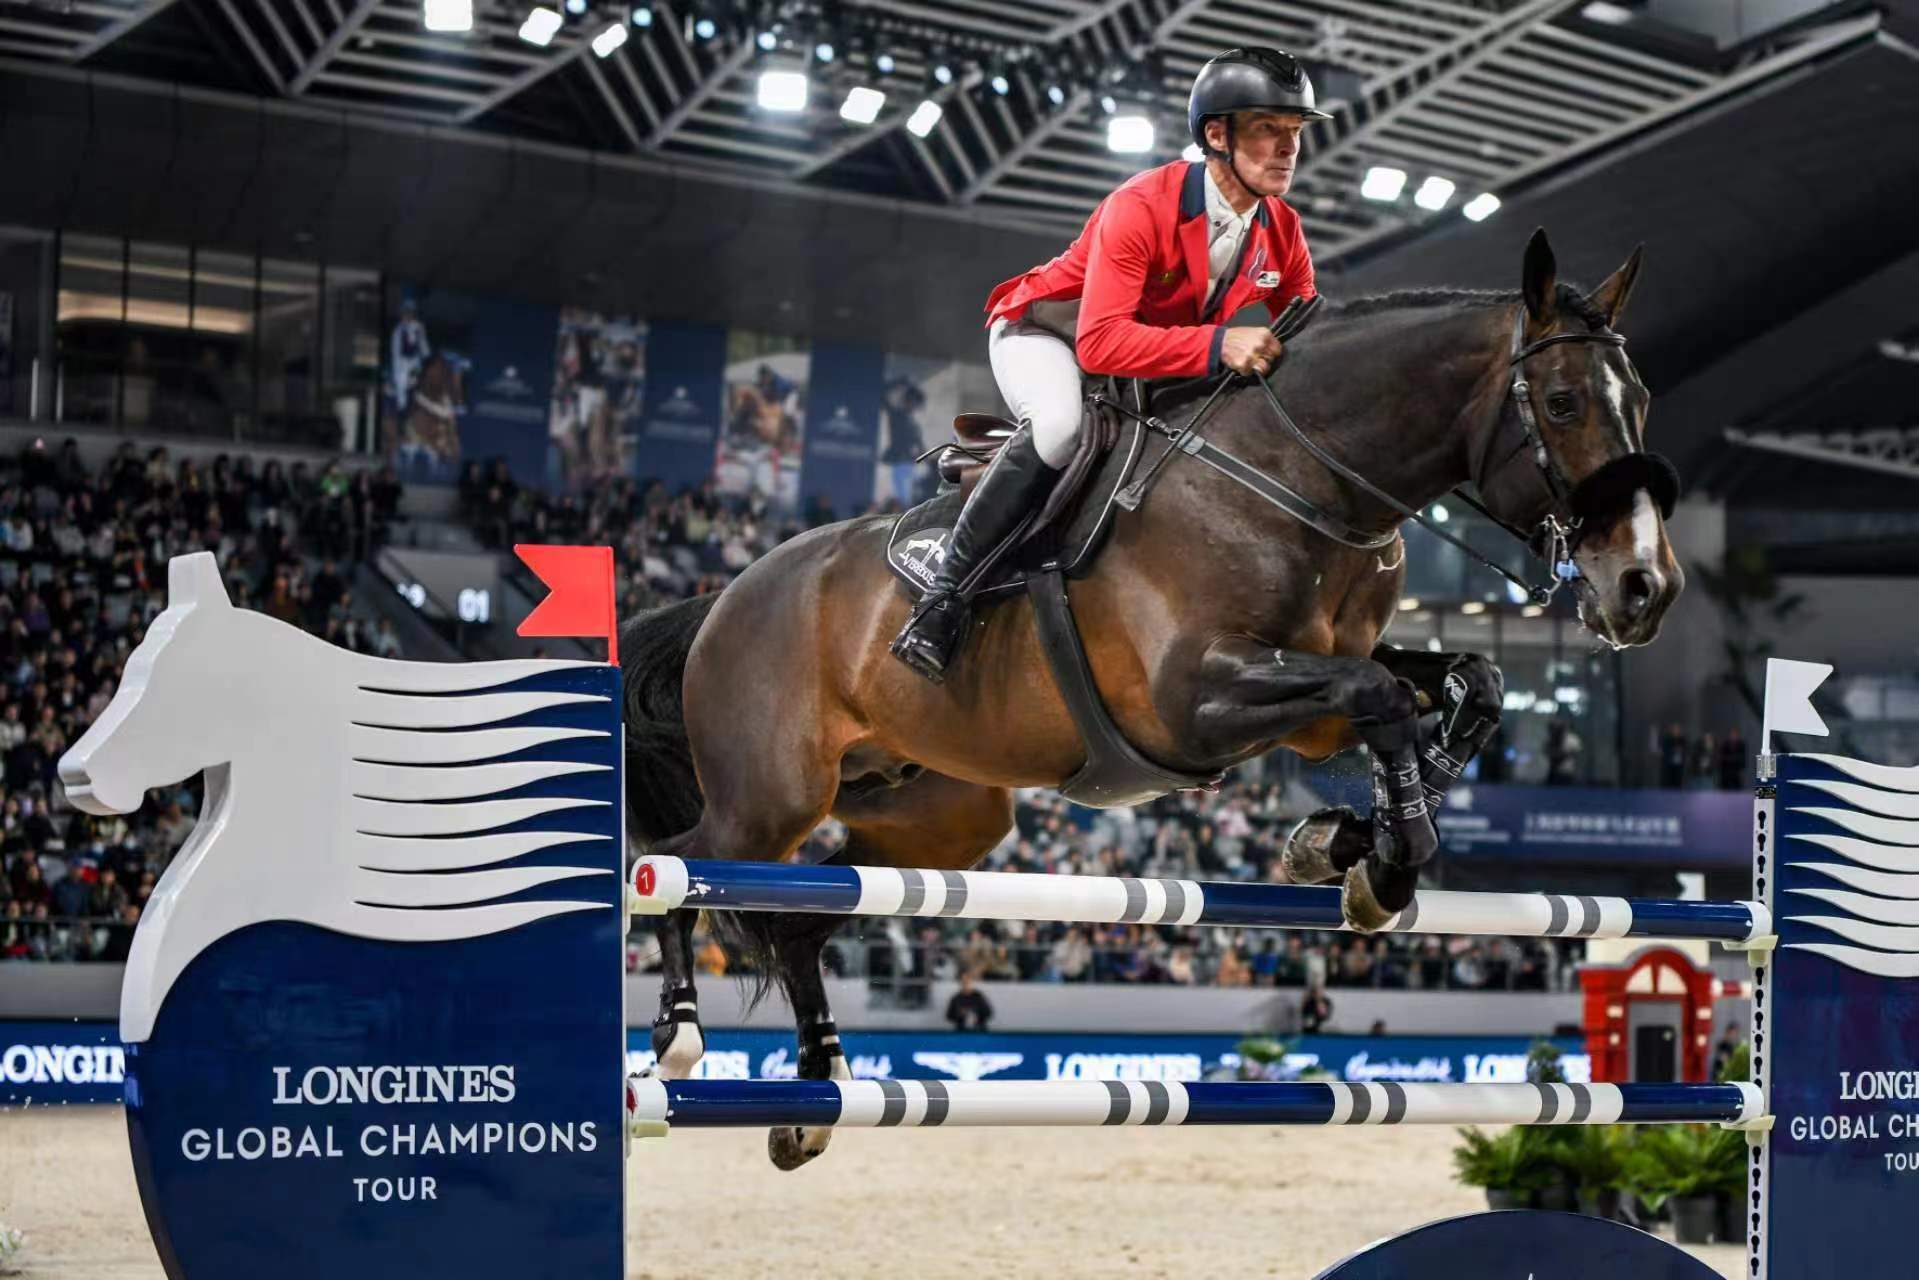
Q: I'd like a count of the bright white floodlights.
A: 11